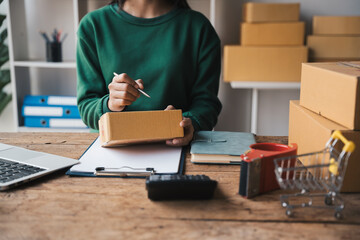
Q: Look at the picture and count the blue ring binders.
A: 3